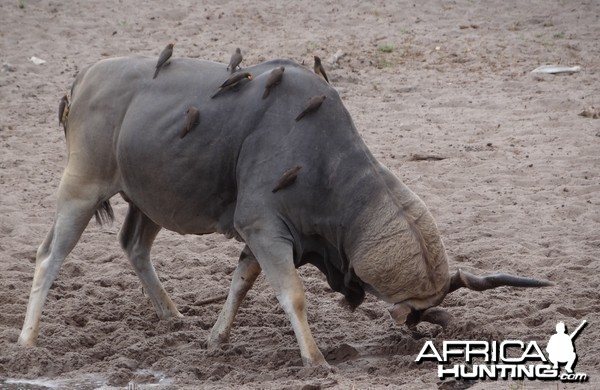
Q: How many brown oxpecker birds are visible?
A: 9